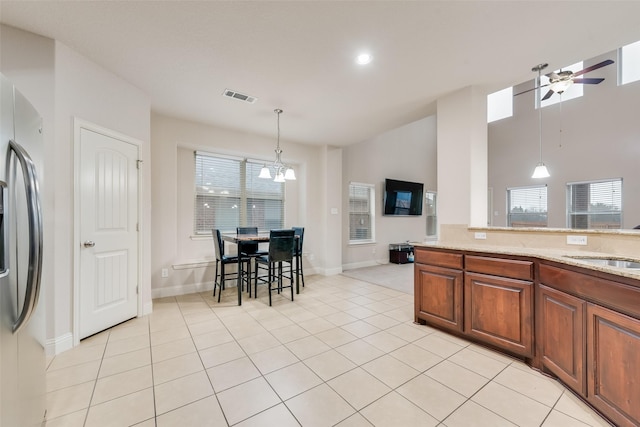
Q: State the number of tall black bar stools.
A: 4